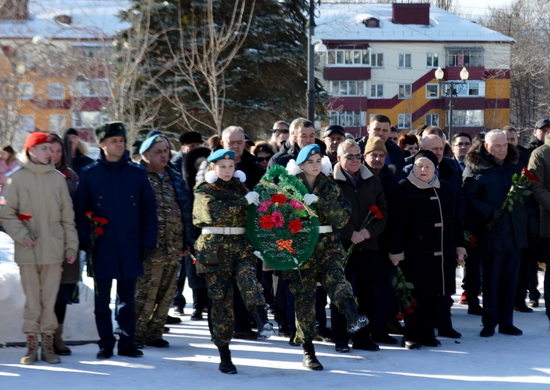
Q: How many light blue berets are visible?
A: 3